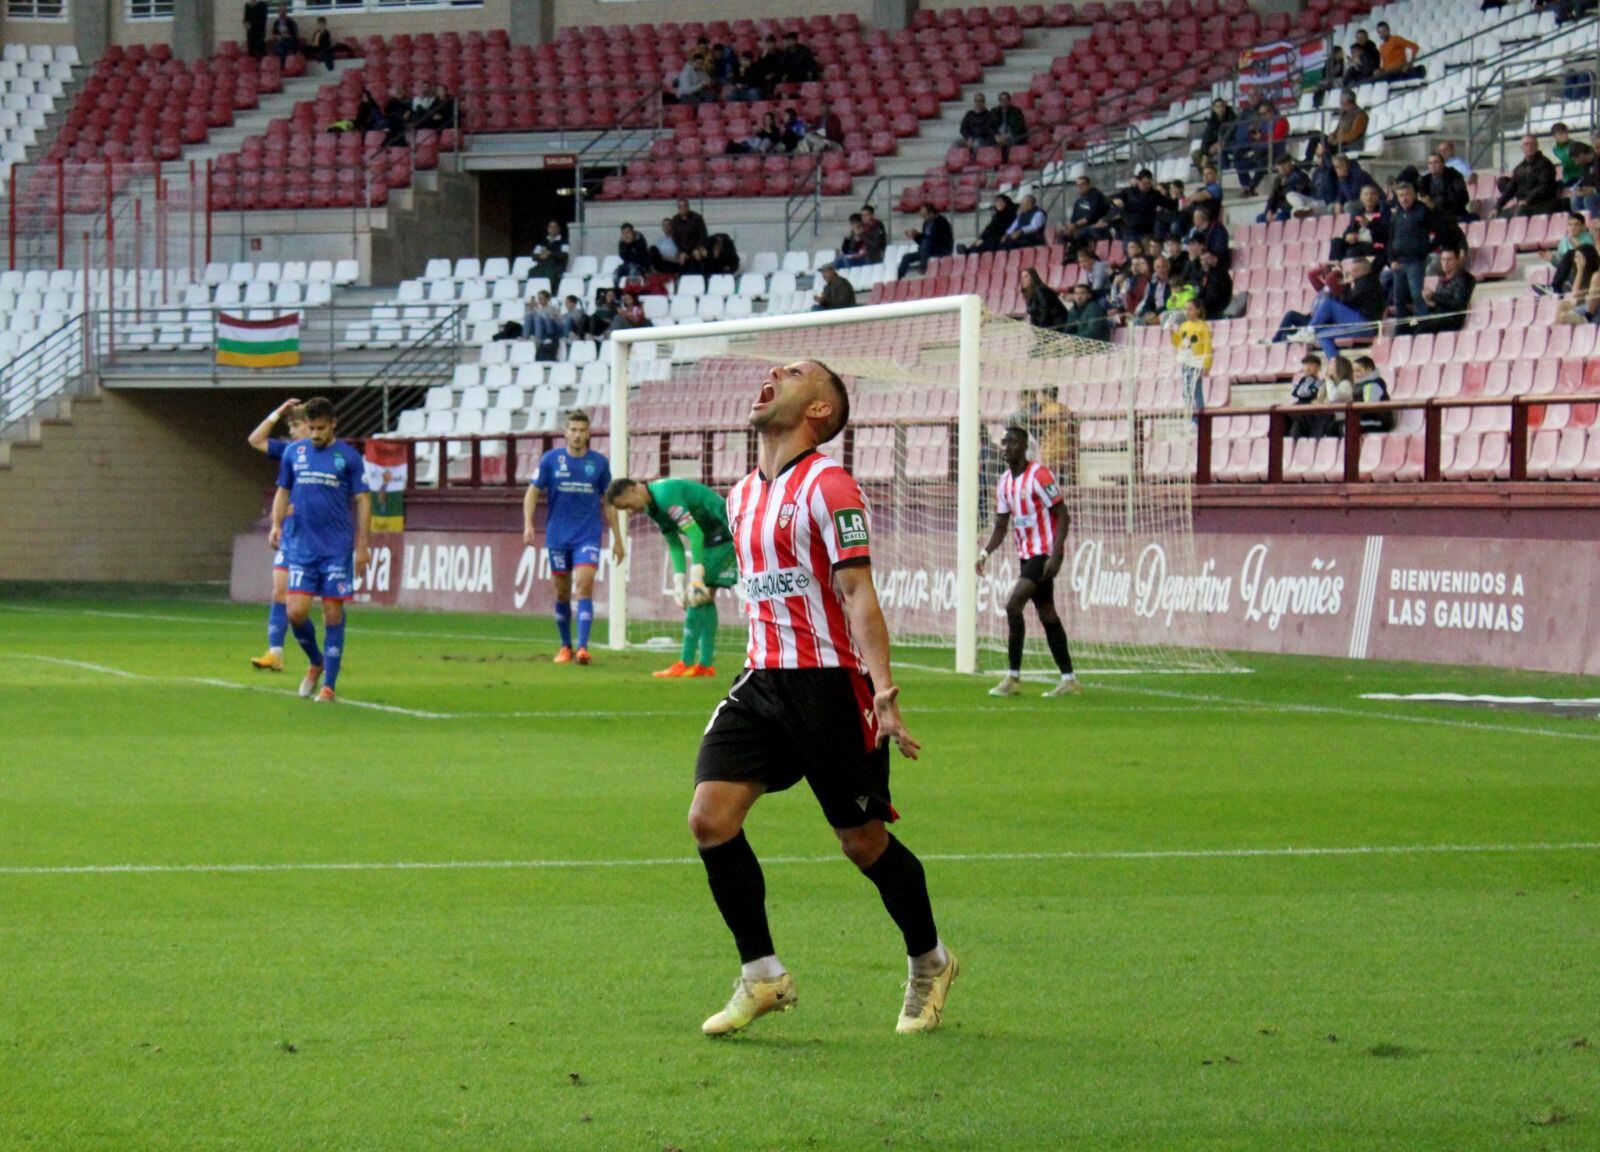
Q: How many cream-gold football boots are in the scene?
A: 2